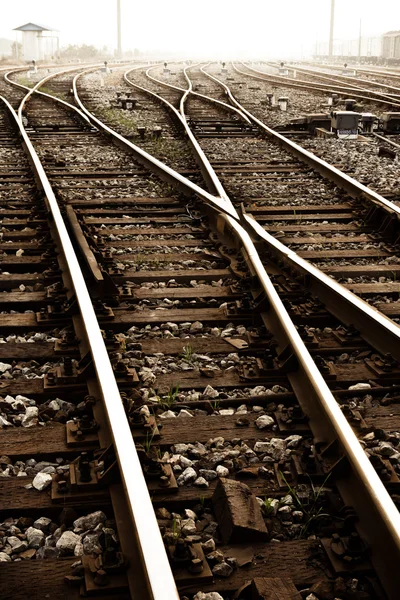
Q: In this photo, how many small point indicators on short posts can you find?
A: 6